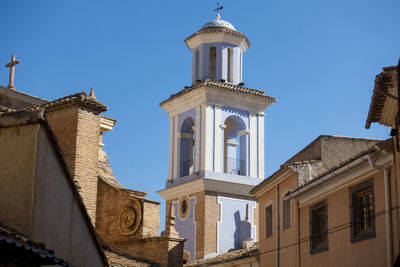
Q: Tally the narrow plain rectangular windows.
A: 2